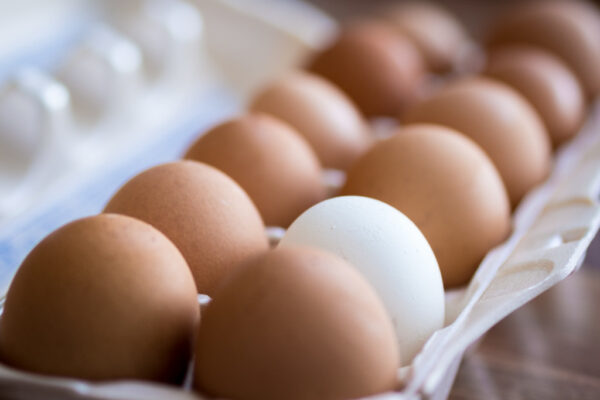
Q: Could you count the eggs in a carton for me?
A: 12